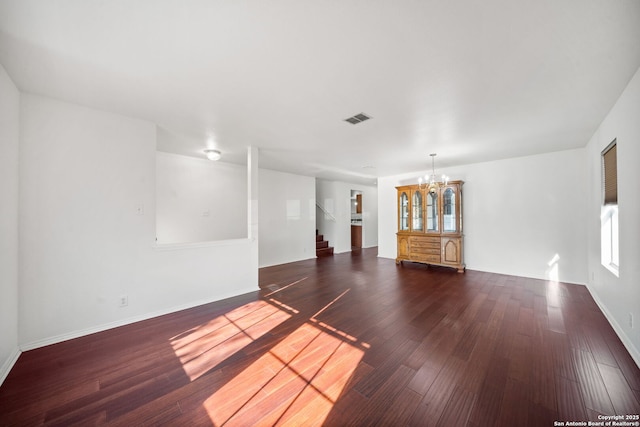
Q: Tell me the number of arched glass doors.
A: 4